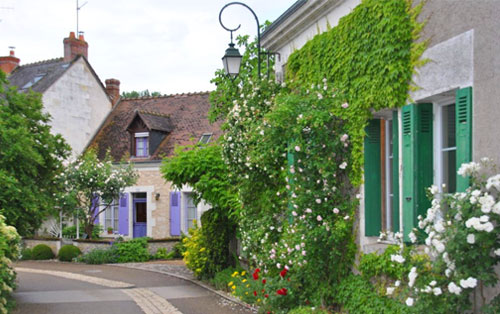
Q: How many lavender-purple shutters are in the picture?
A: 3